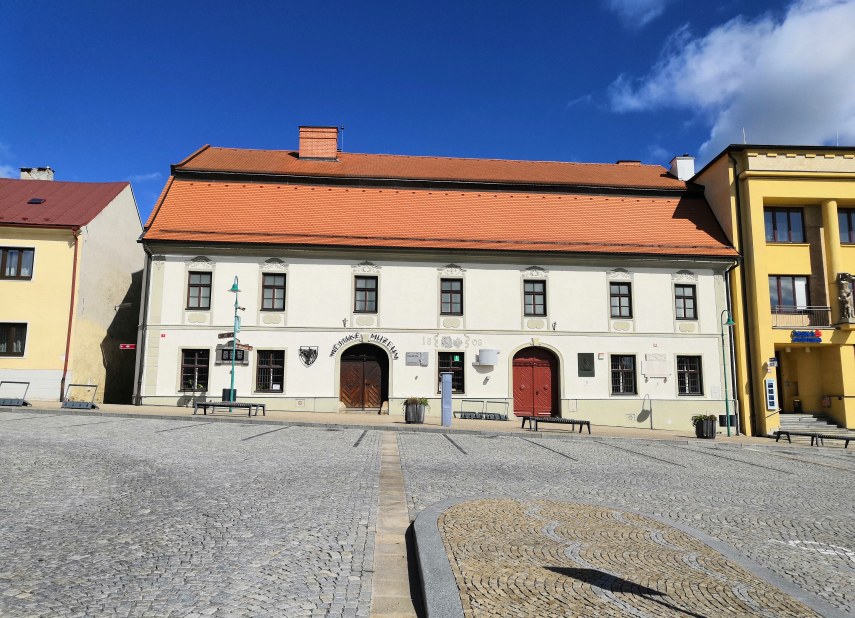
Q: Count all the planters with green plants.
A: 2